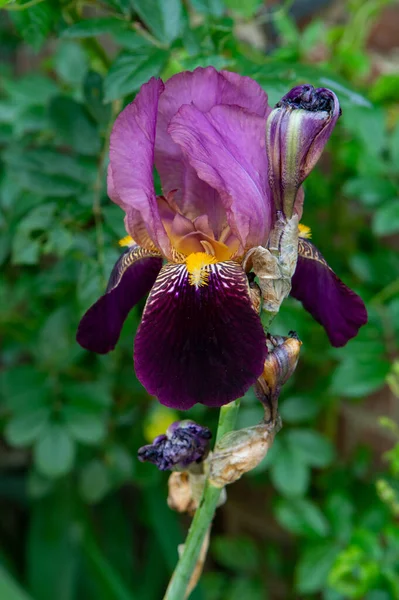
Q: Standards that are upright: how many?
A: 3